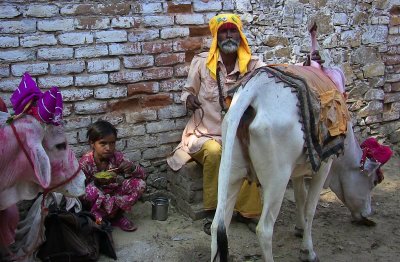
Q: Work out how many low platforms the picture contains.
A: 1